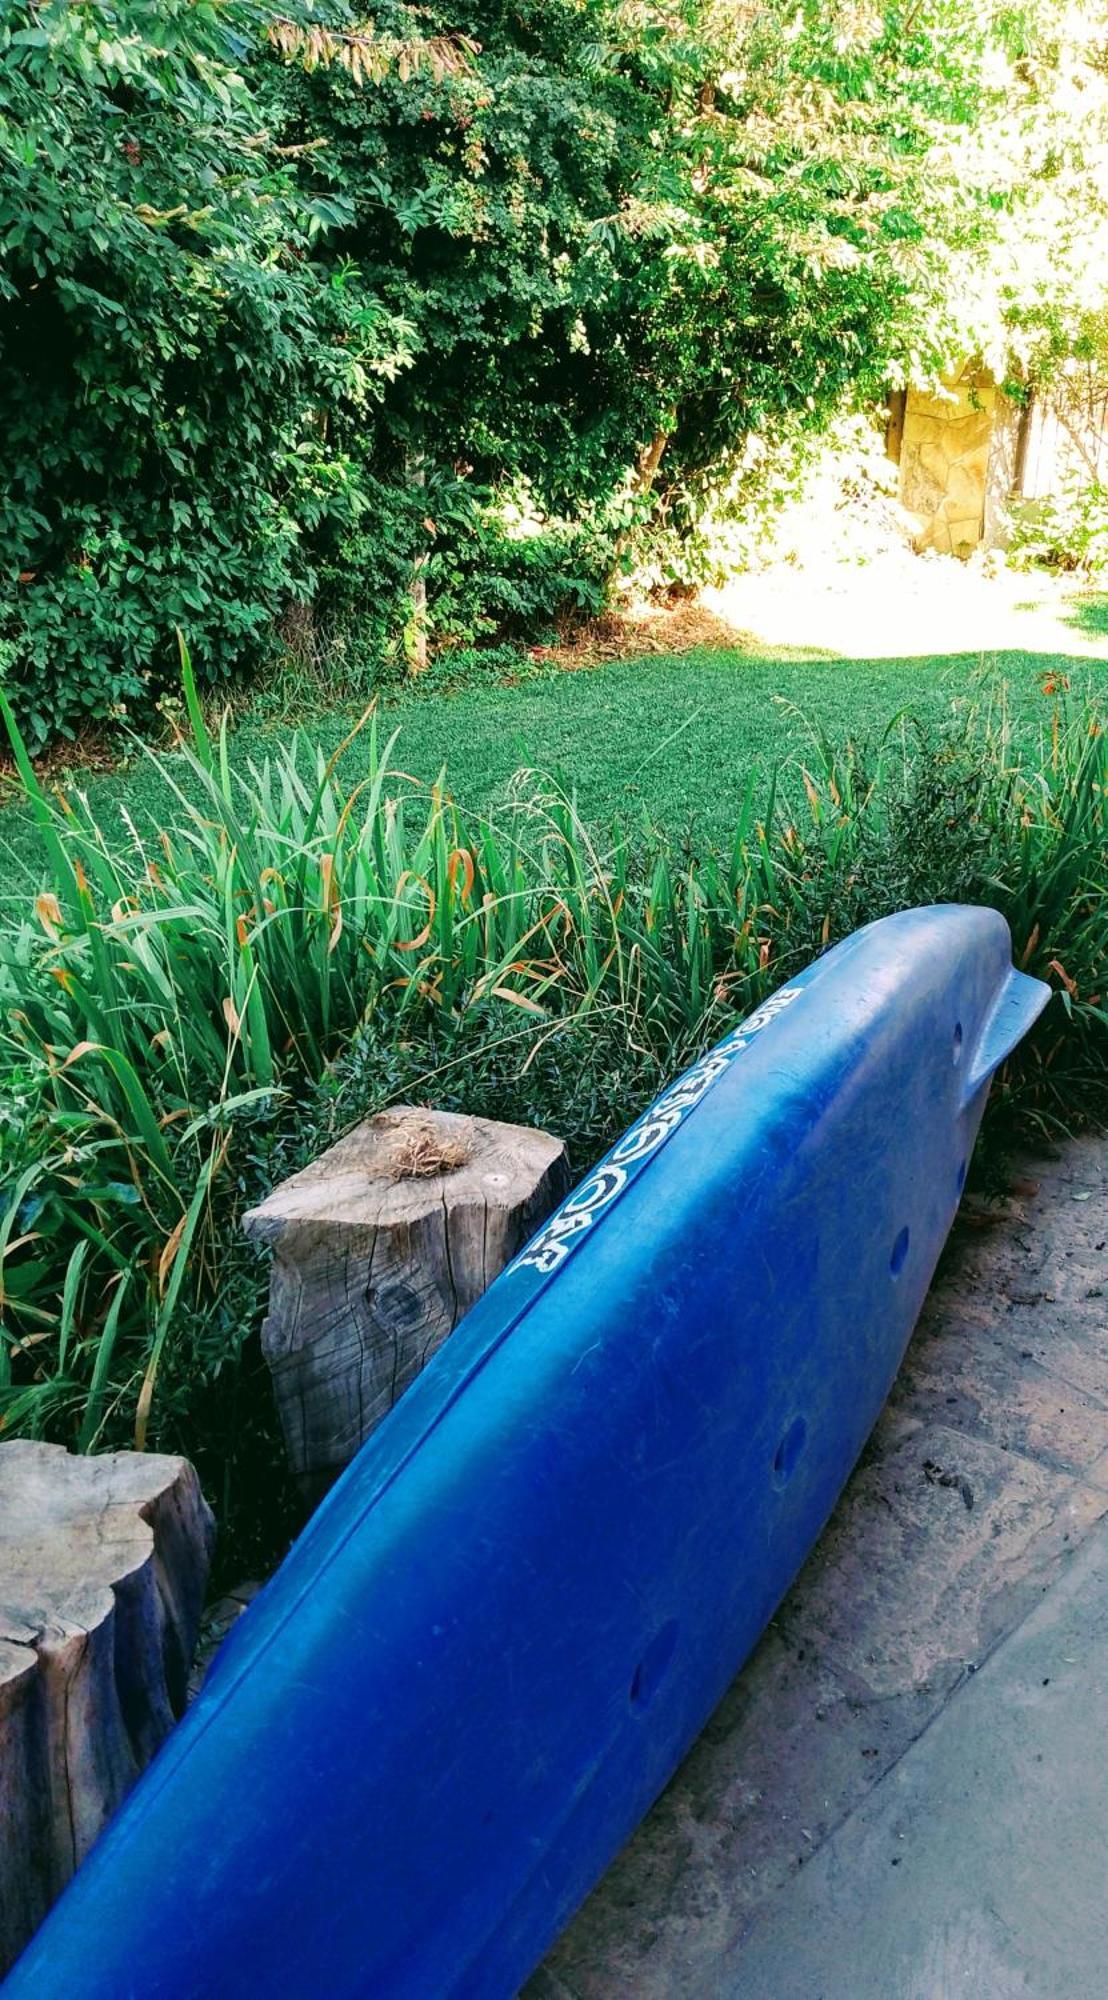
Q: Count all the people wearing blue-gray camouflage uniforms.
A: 0